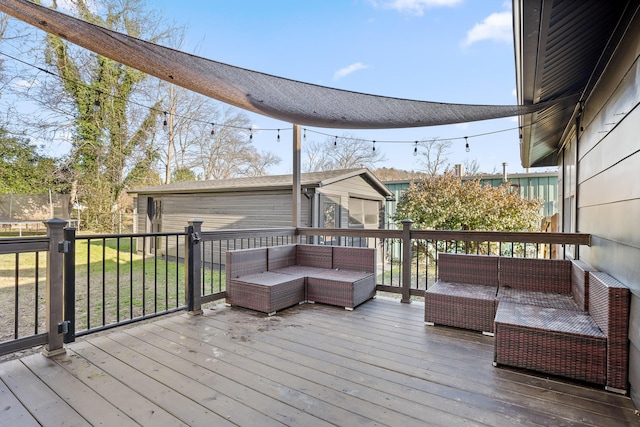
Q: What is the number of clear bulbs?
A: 11